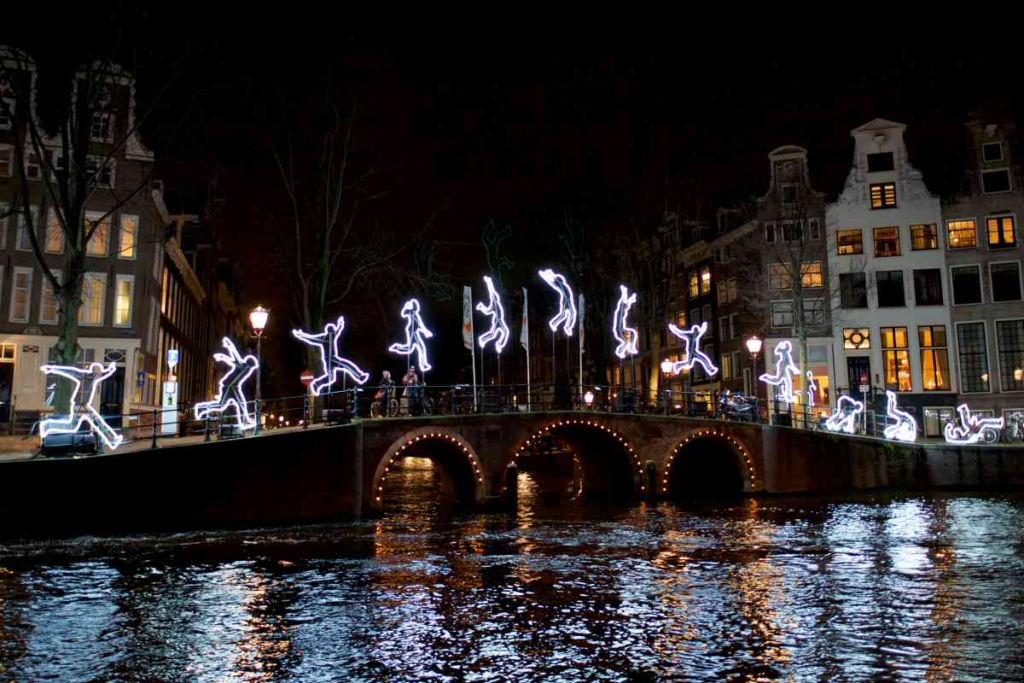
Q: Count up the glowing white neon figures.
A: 12